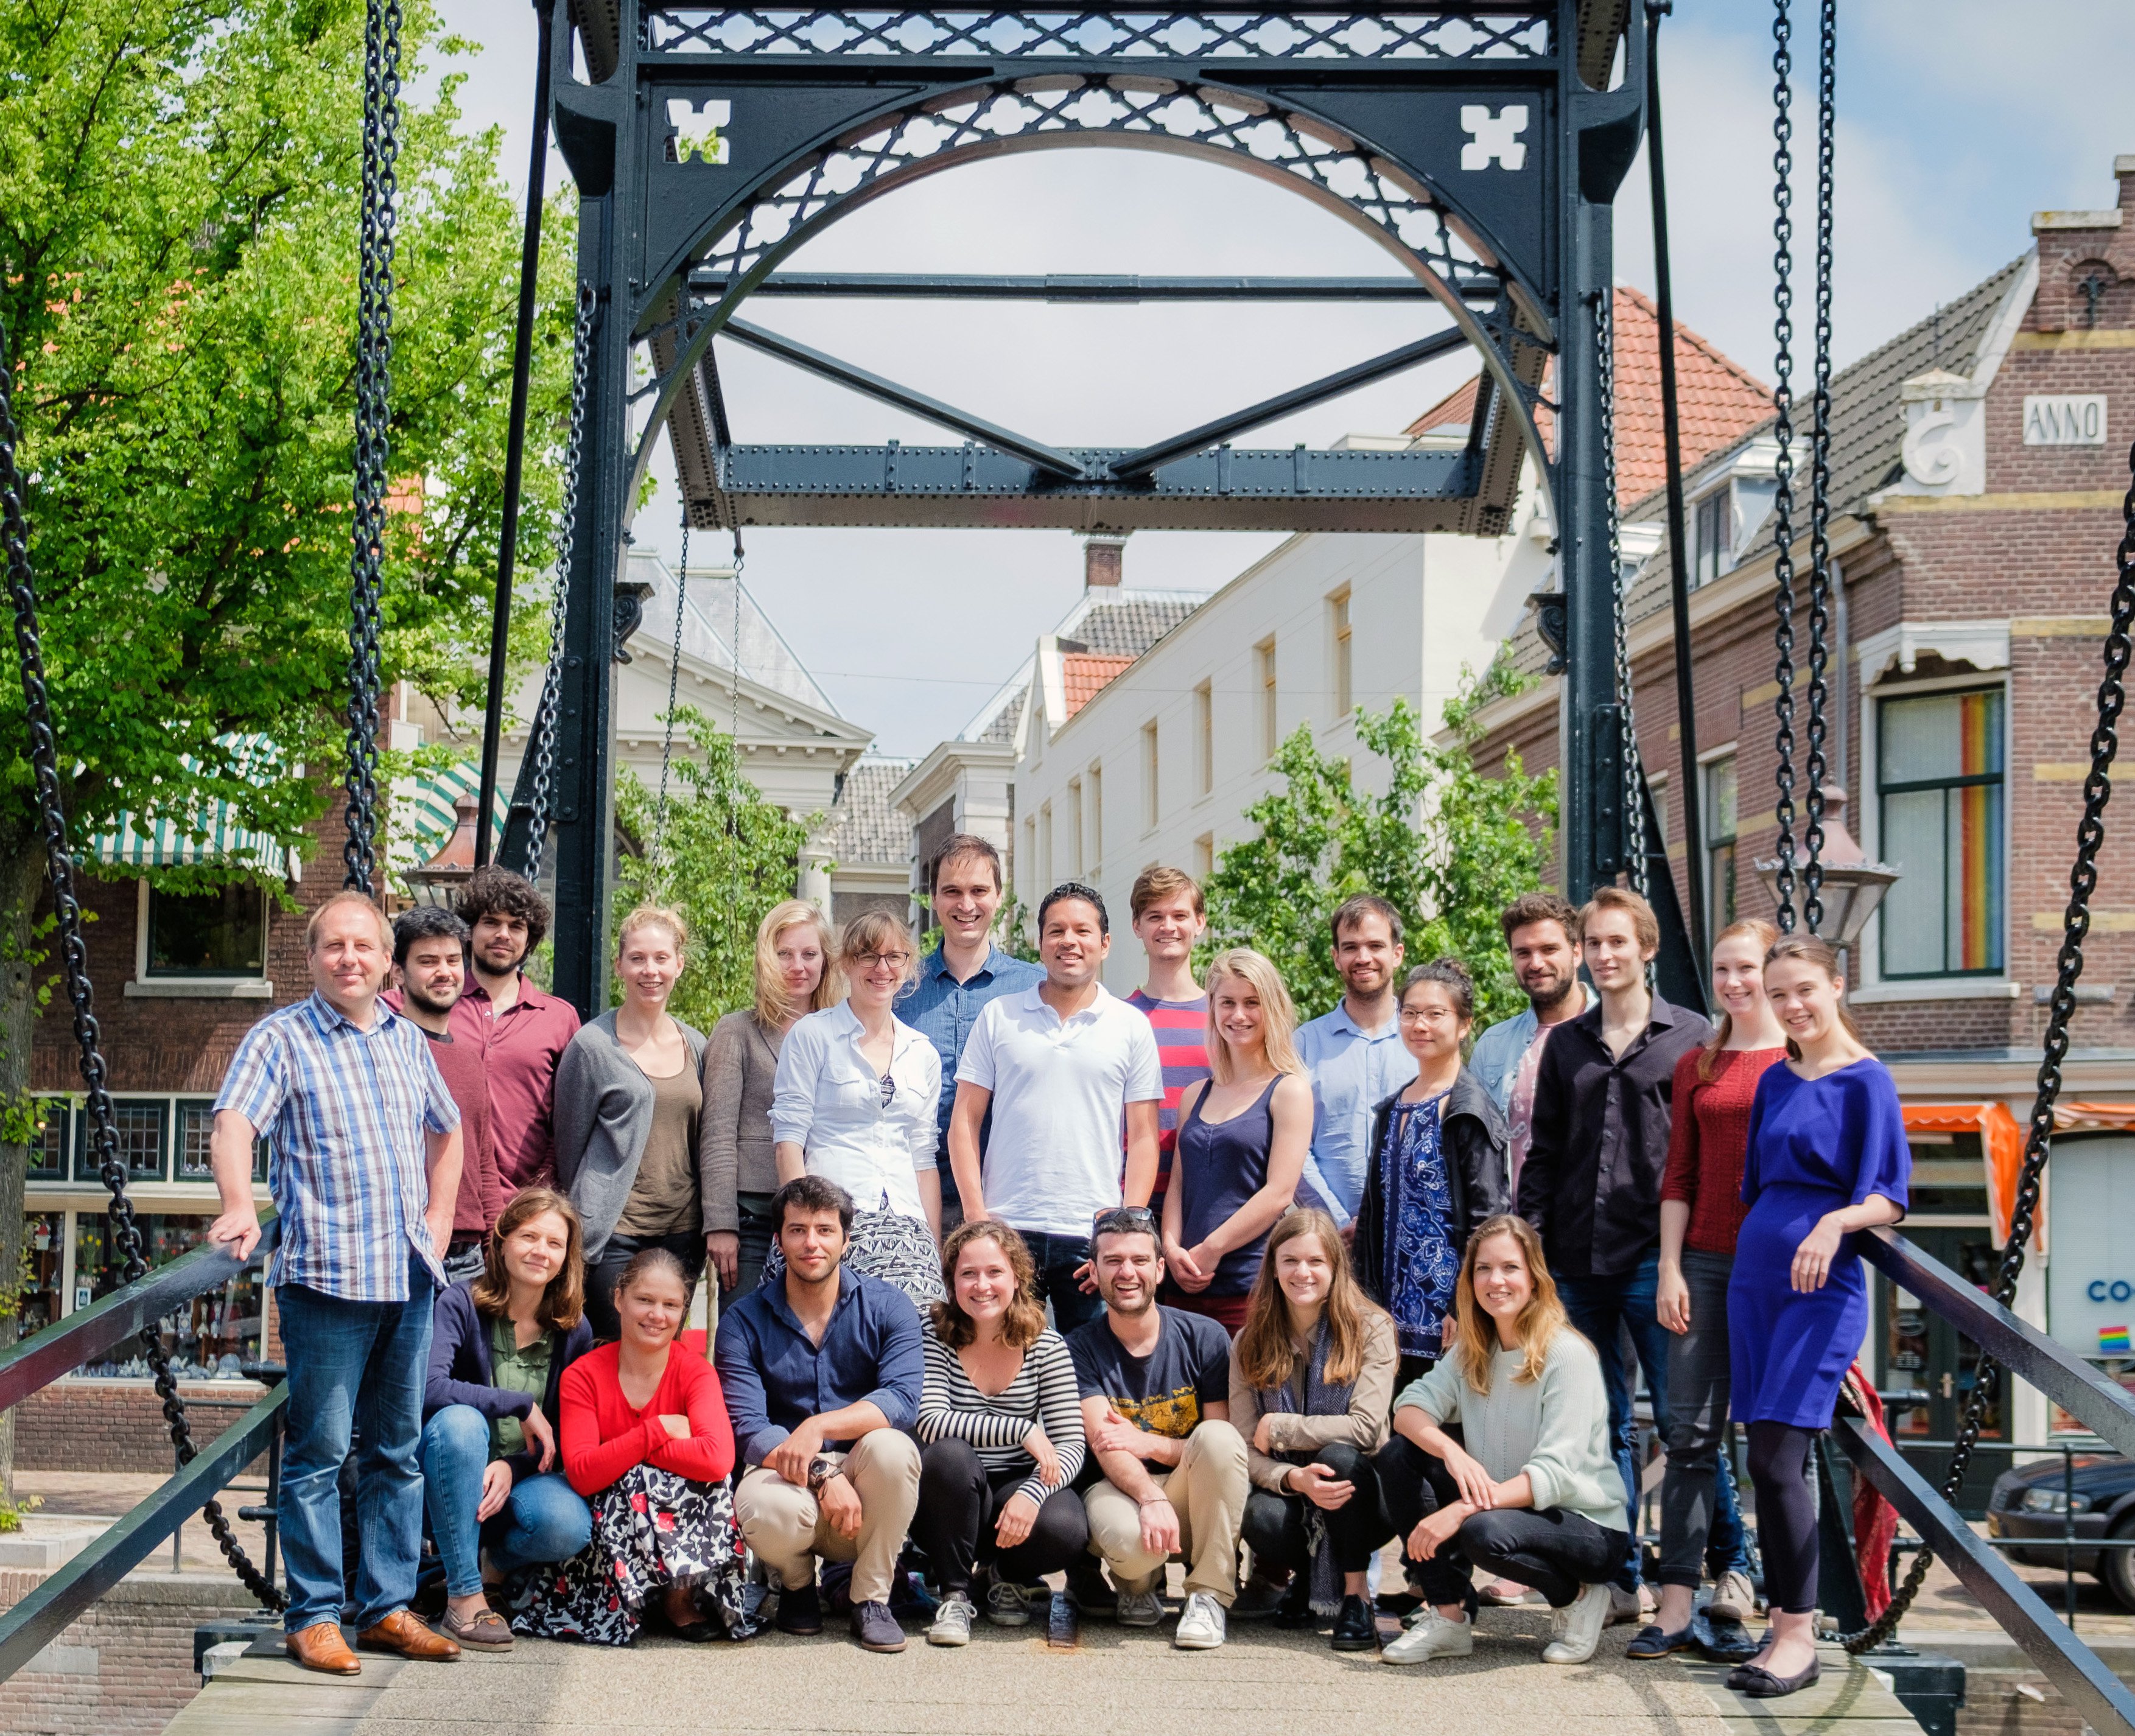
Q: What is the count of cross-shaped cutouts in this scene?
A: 2